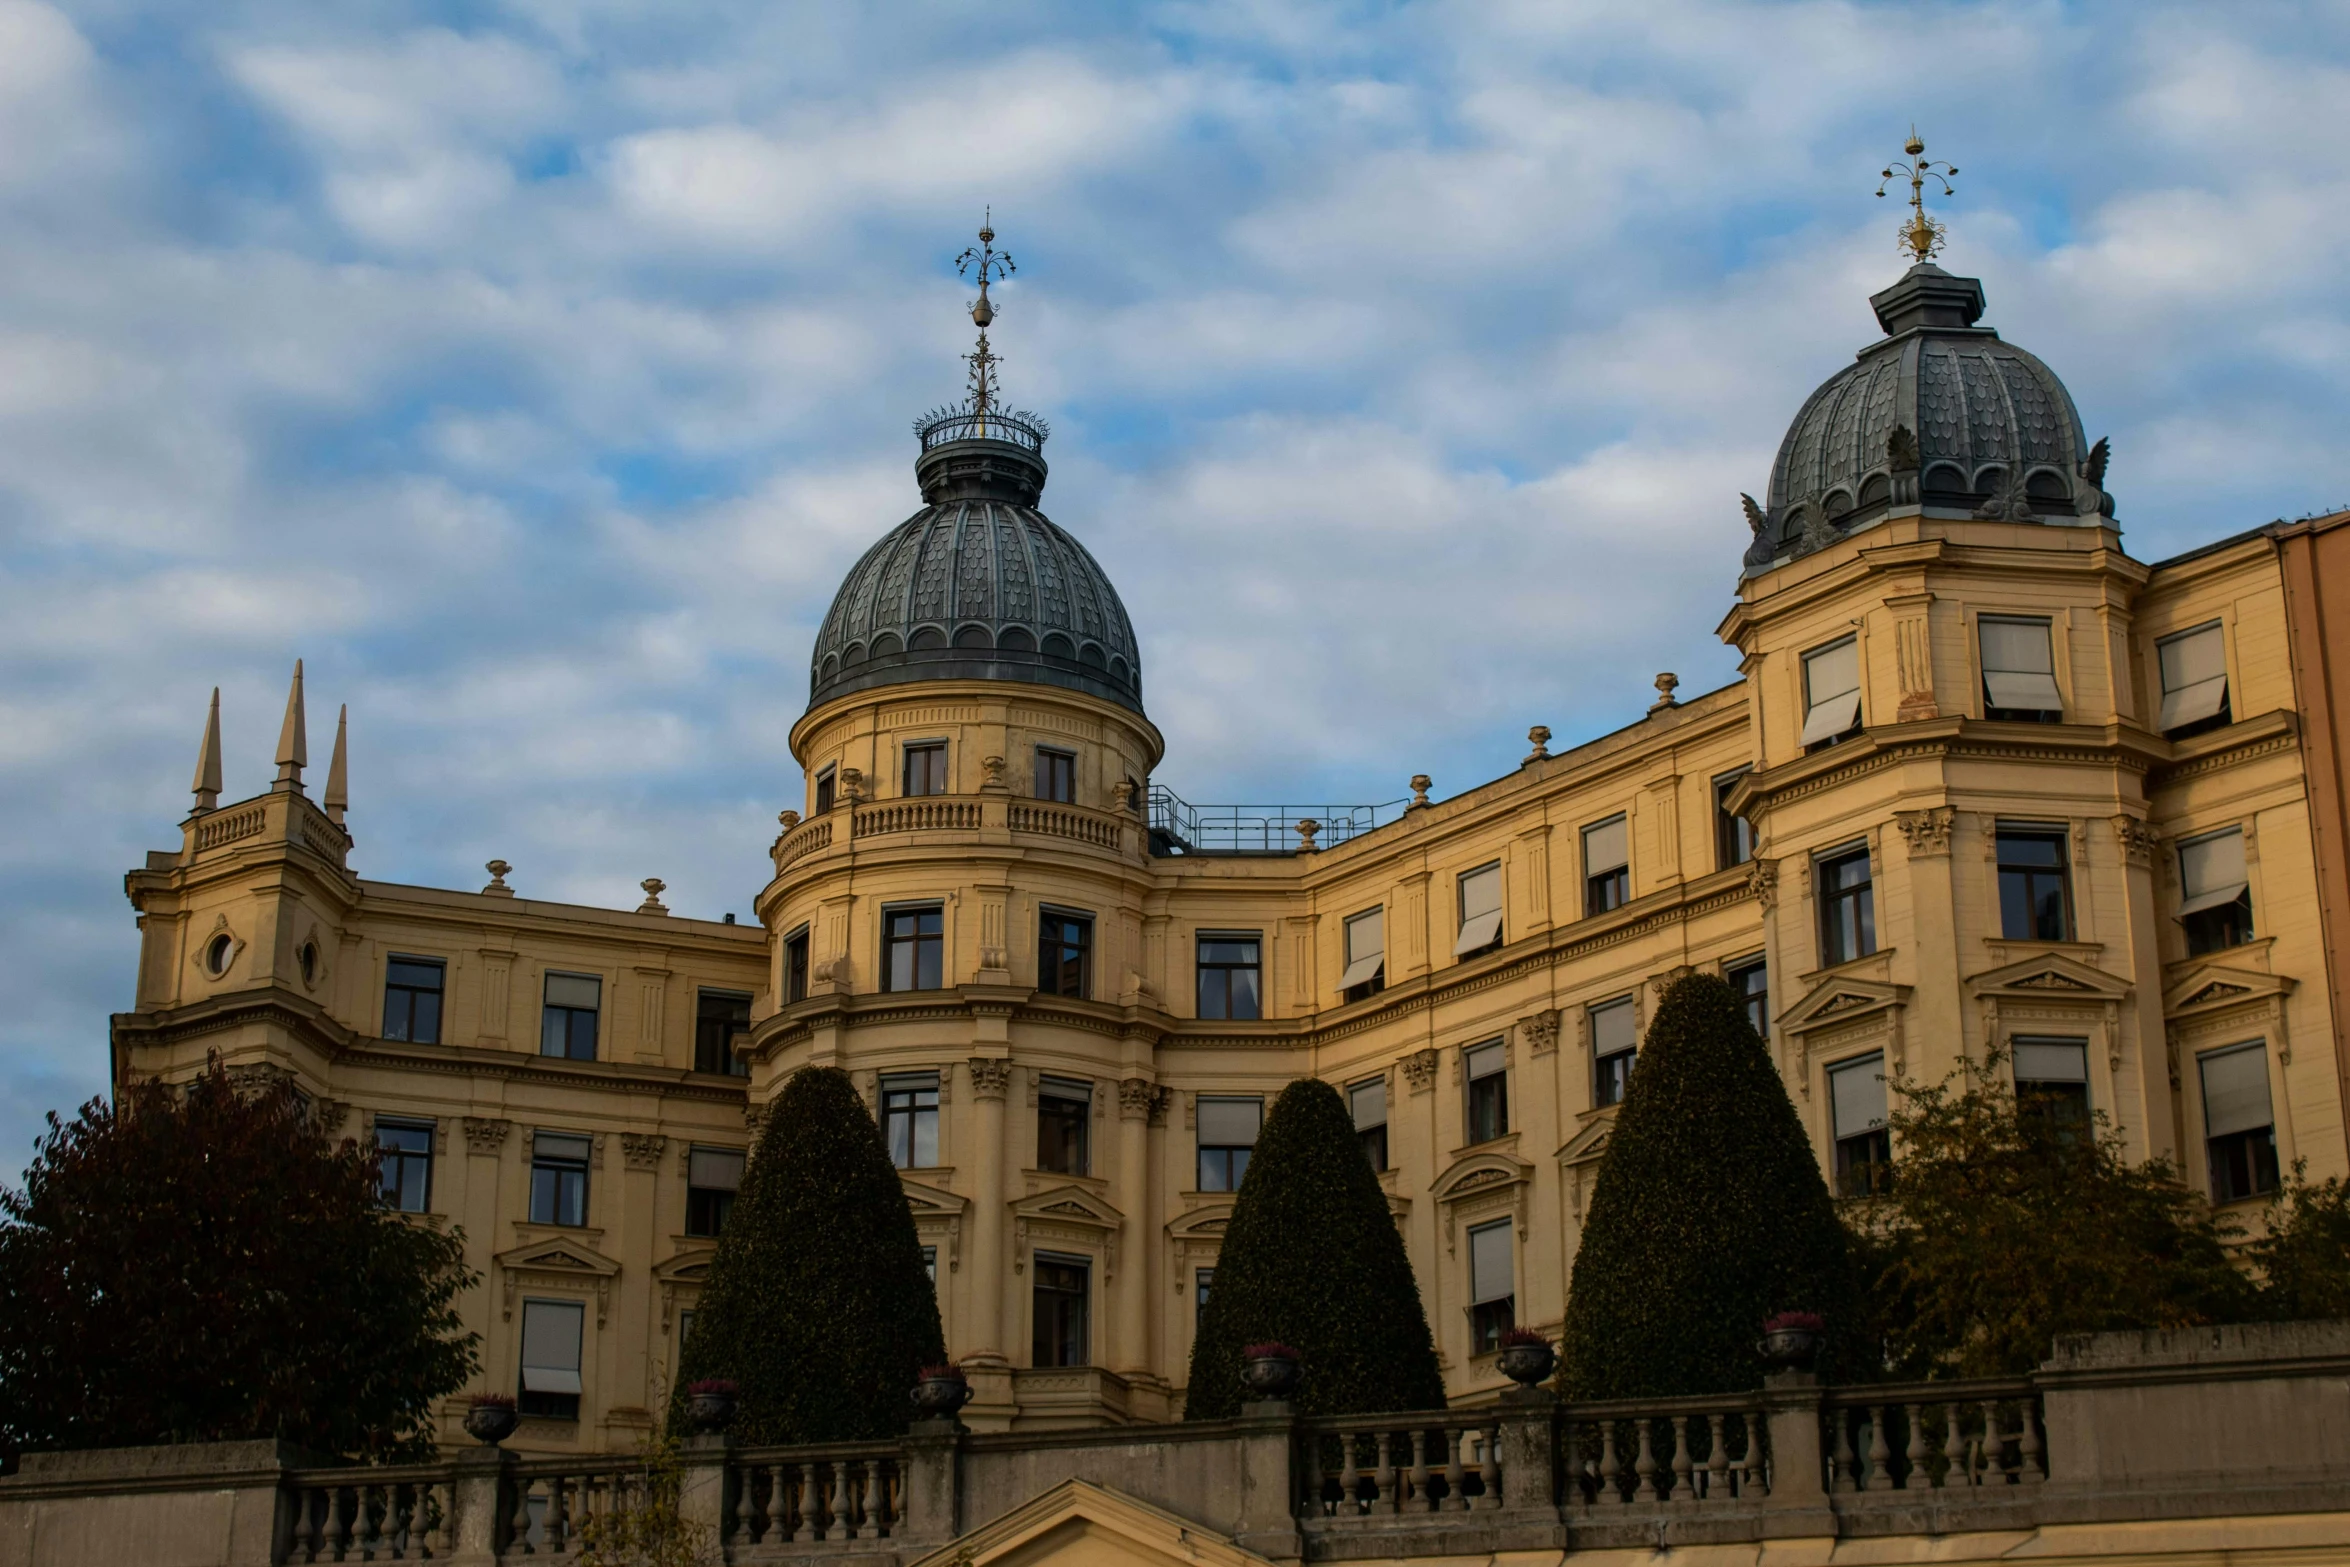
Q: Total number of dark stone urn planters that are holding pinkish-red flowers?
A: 6